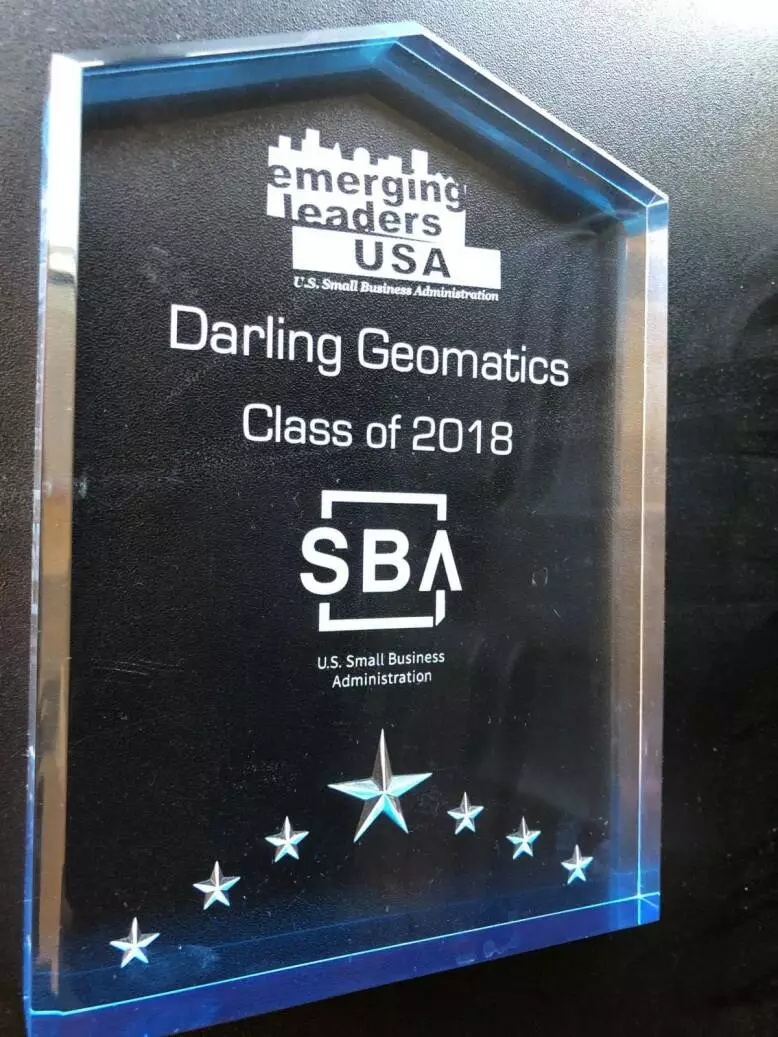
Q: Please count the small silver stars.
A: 6